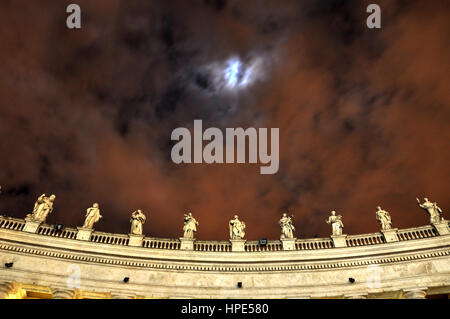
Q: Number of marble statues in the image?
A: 9